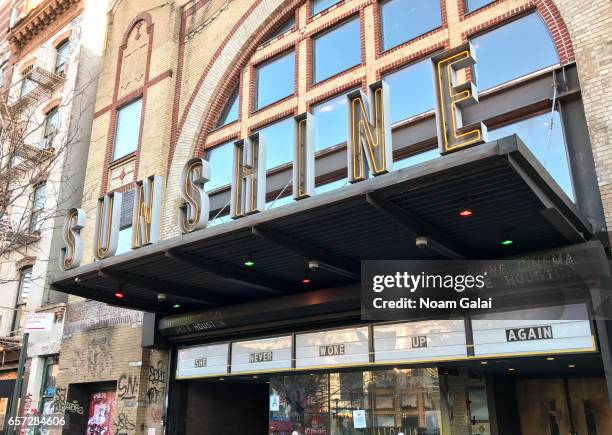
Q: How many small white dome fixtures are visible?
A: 3